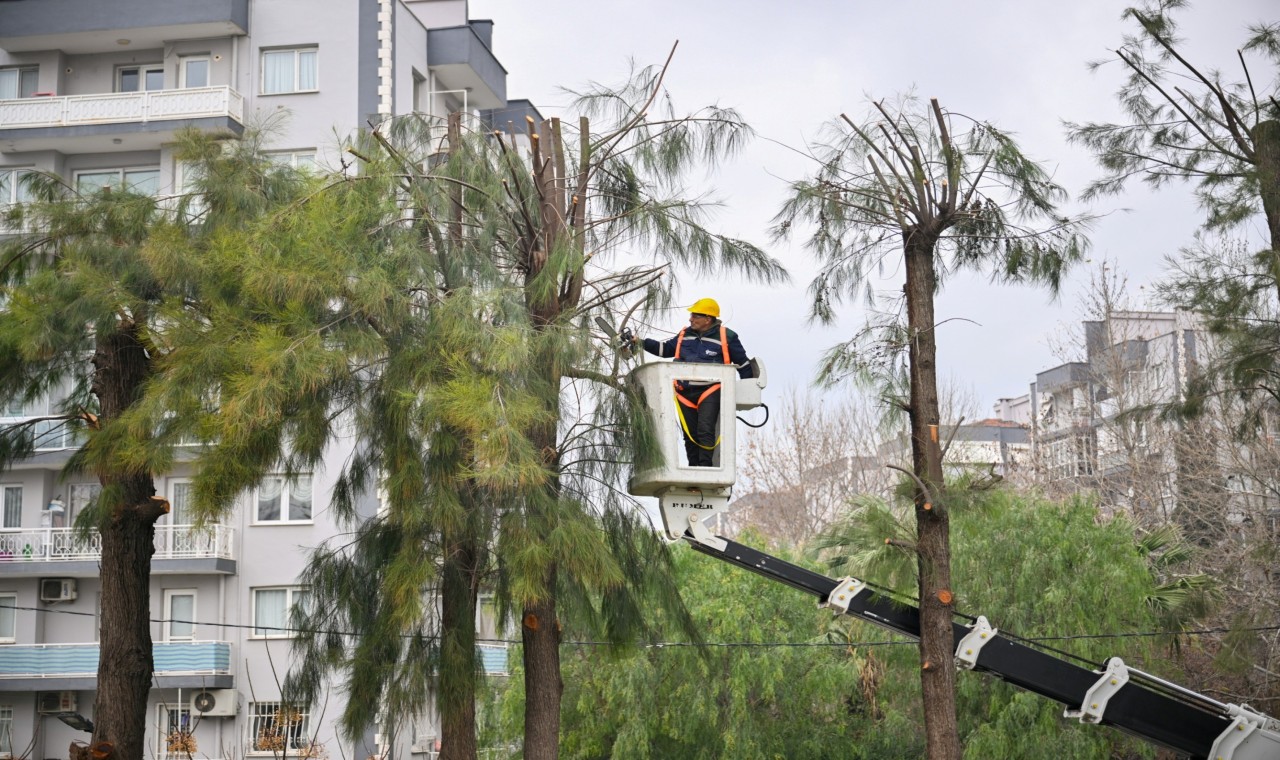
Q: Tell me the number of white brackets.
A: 4